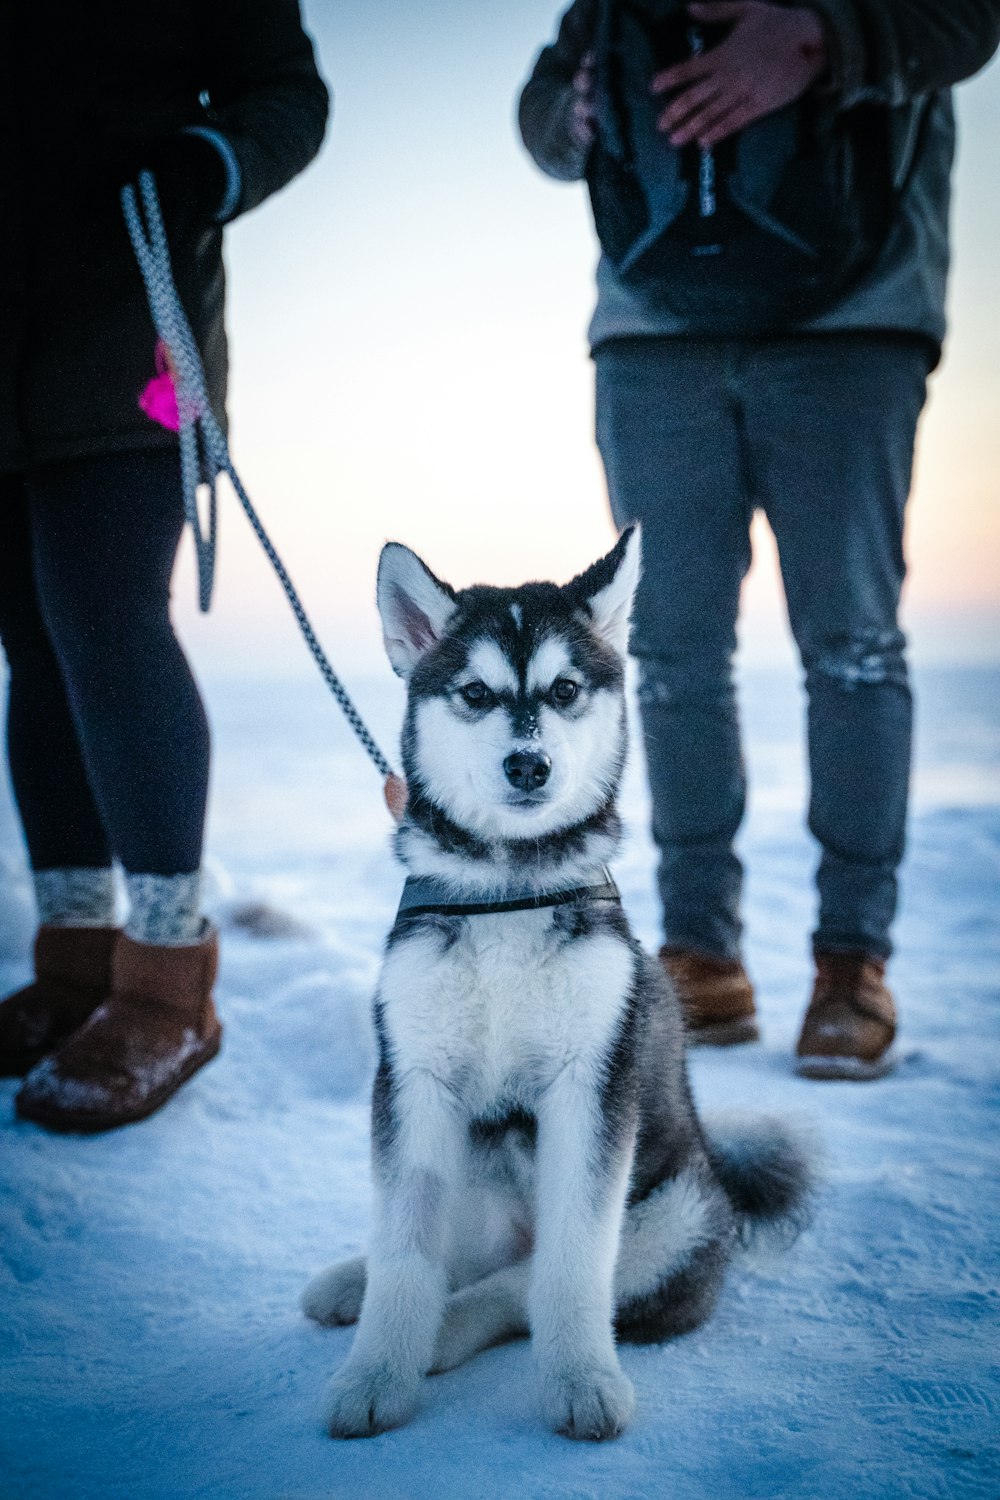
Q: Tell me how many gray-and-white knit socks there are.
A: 2